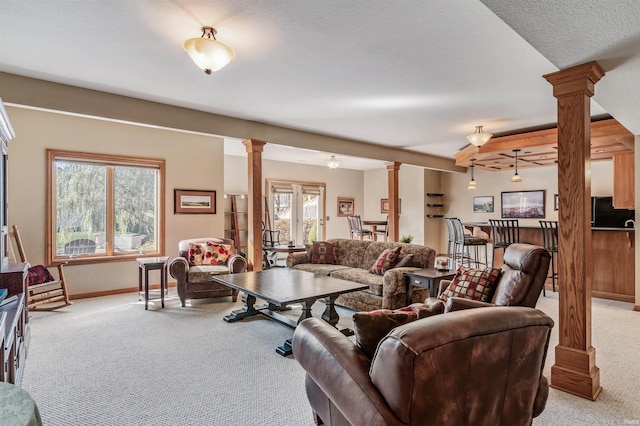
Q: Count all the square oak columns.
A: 3